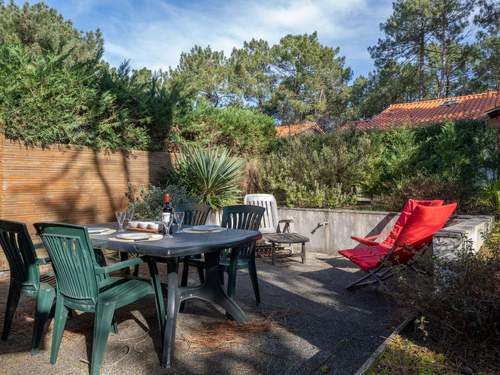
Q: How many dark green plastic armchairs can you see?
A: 4